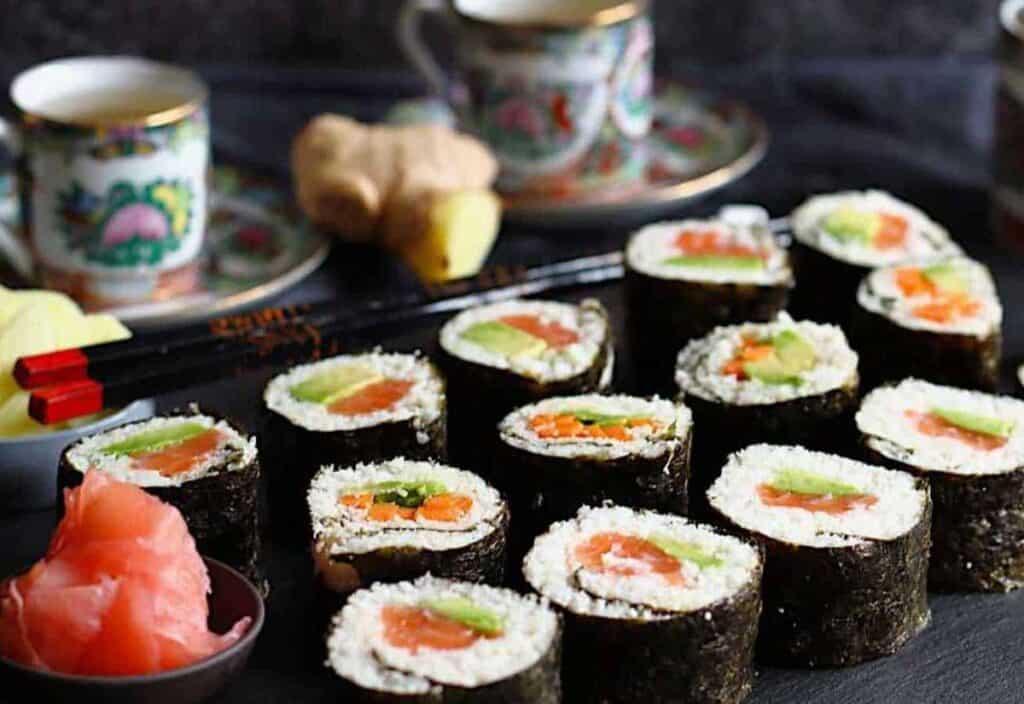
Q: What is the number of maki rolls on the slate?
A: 13